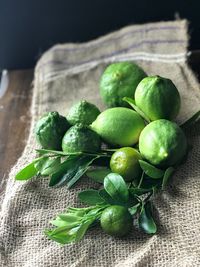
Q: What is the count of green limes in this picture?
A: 9